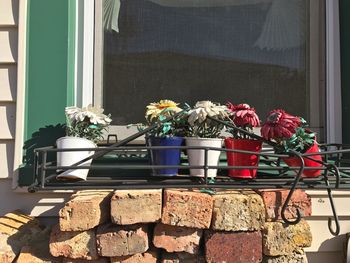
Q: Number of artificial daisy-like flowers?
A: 5